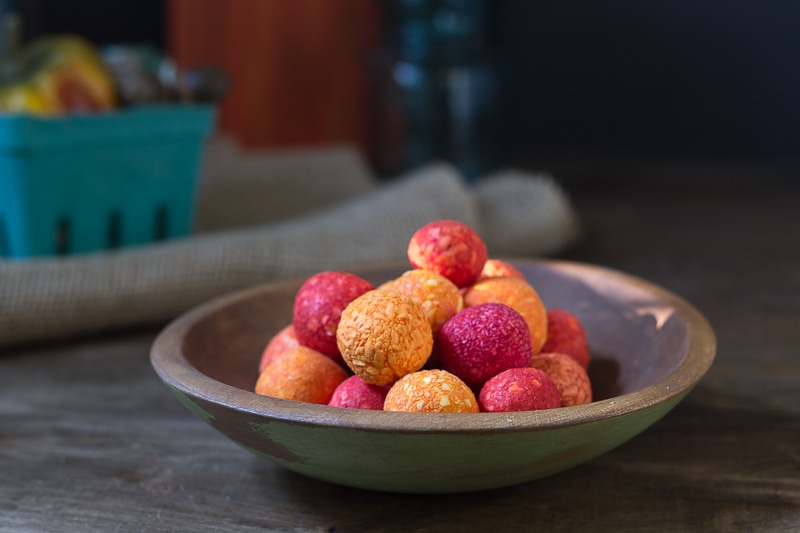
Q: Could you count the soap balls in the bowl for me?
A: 14